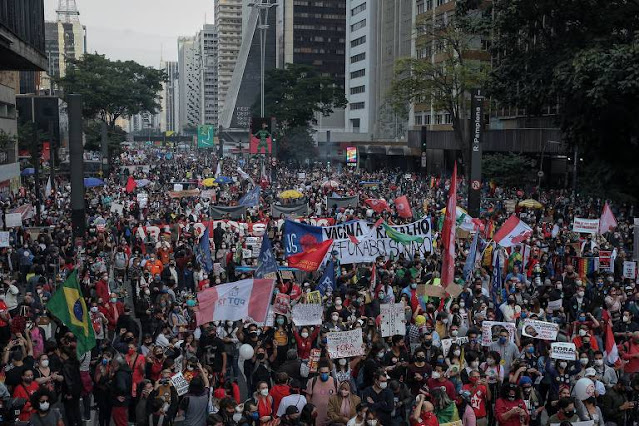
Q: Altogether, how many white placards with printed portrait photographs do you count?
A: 2